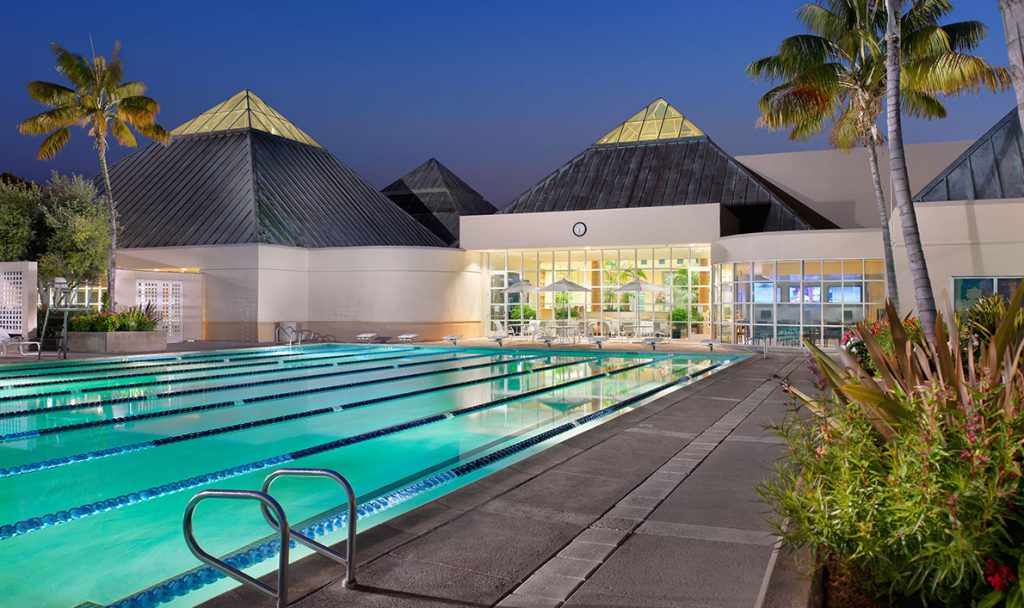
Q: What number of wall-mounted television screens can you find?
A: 3